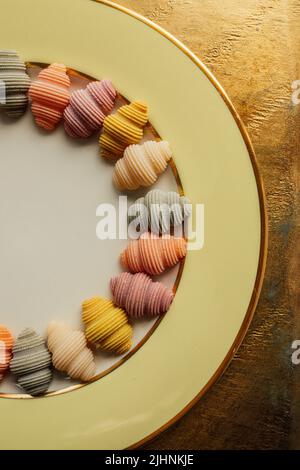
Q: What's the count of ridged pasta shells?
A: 12